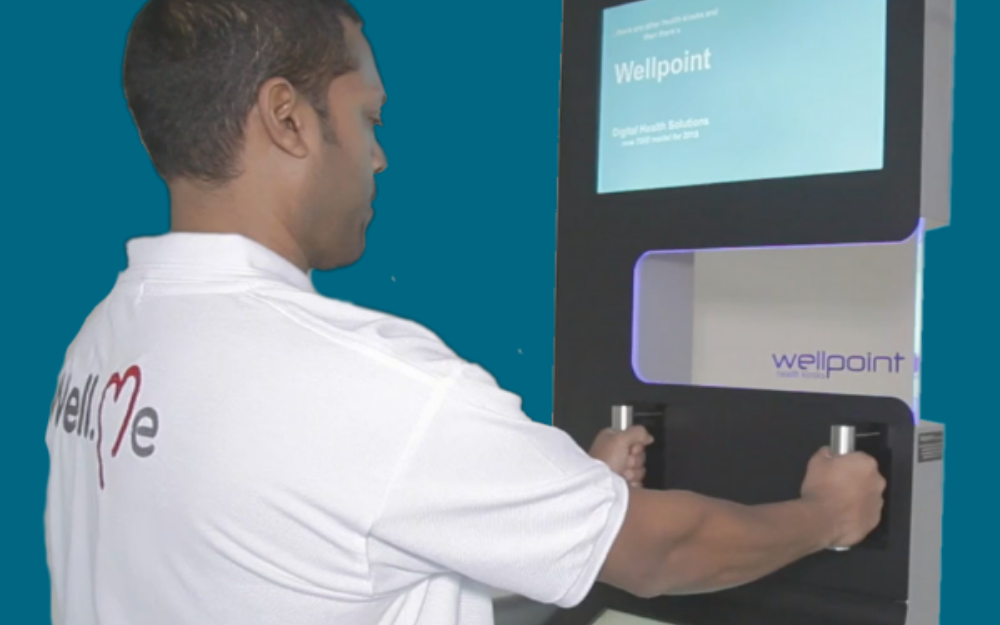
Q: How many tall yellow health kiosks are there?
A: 0